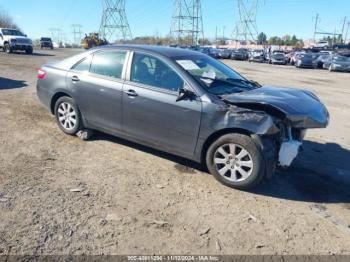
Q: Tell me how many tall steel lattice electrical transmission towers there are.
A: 3